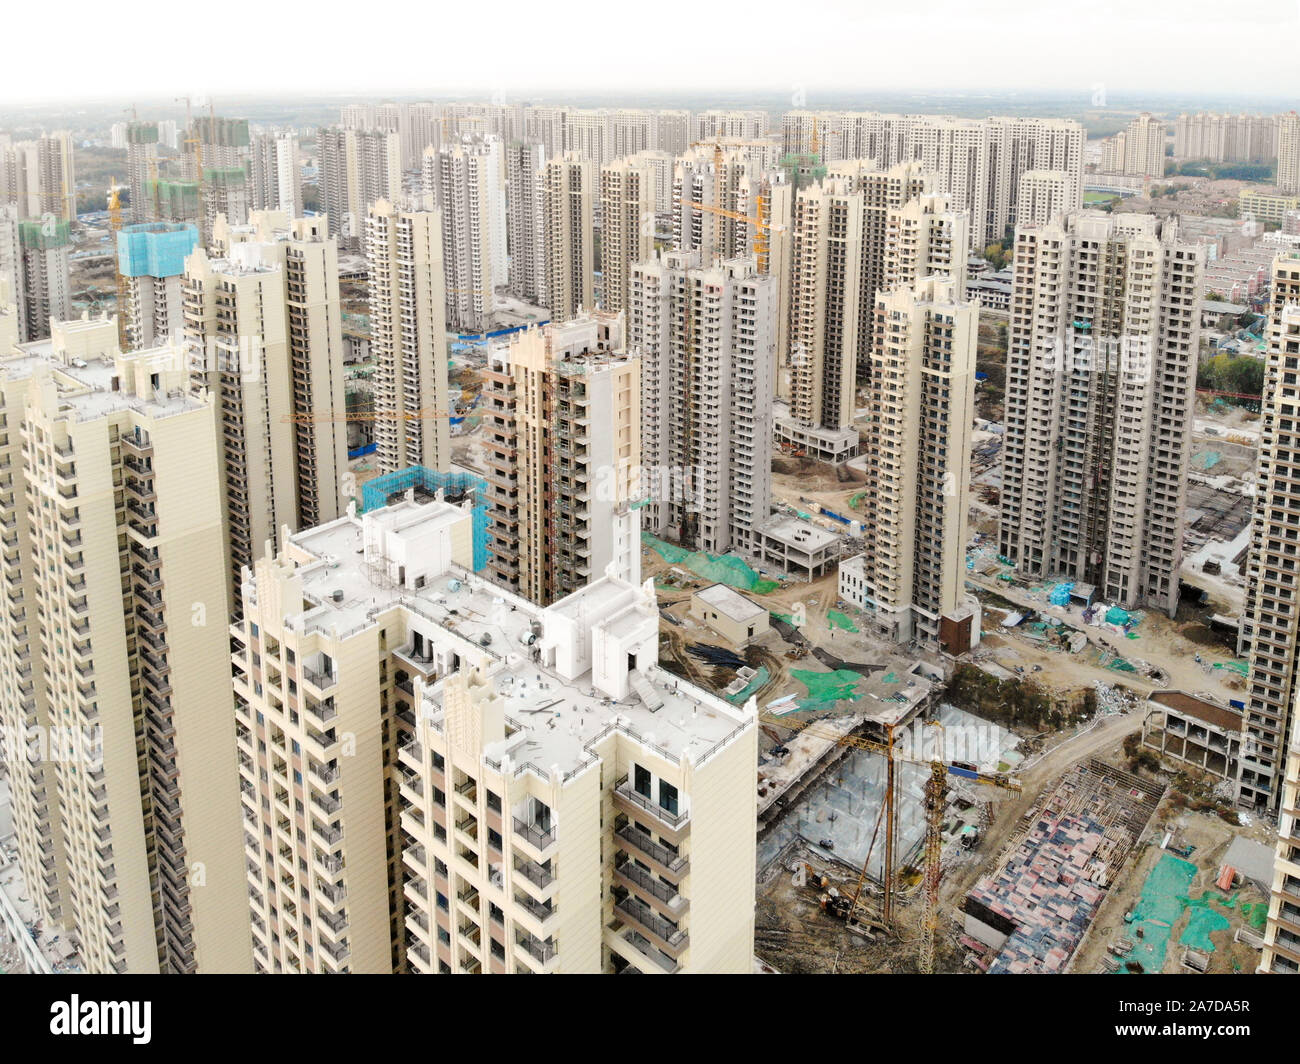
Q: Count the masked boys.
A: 0